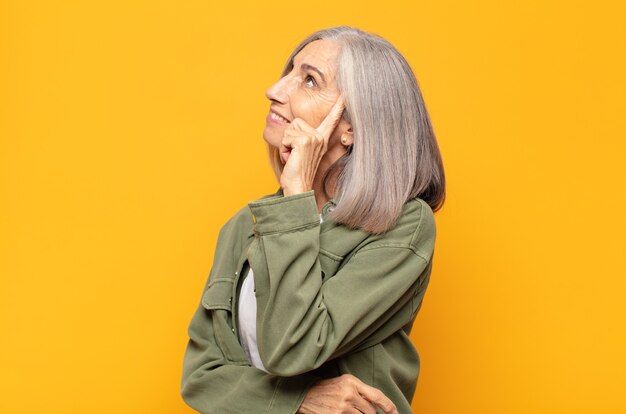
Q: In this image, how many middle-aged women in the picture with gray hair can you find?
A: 1